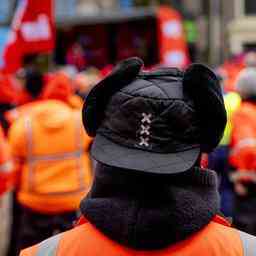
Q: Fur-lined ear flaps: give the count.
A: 2